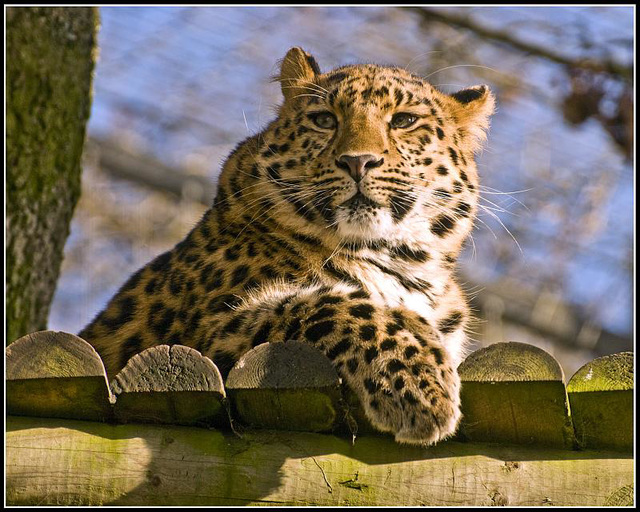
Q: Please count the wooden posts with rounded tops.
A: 5